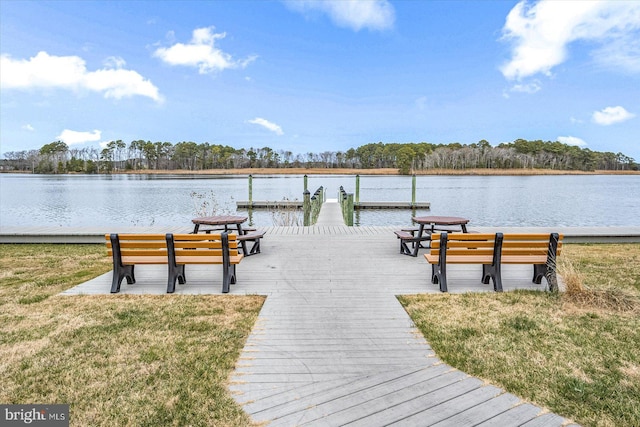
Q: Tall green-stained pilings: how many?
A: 4